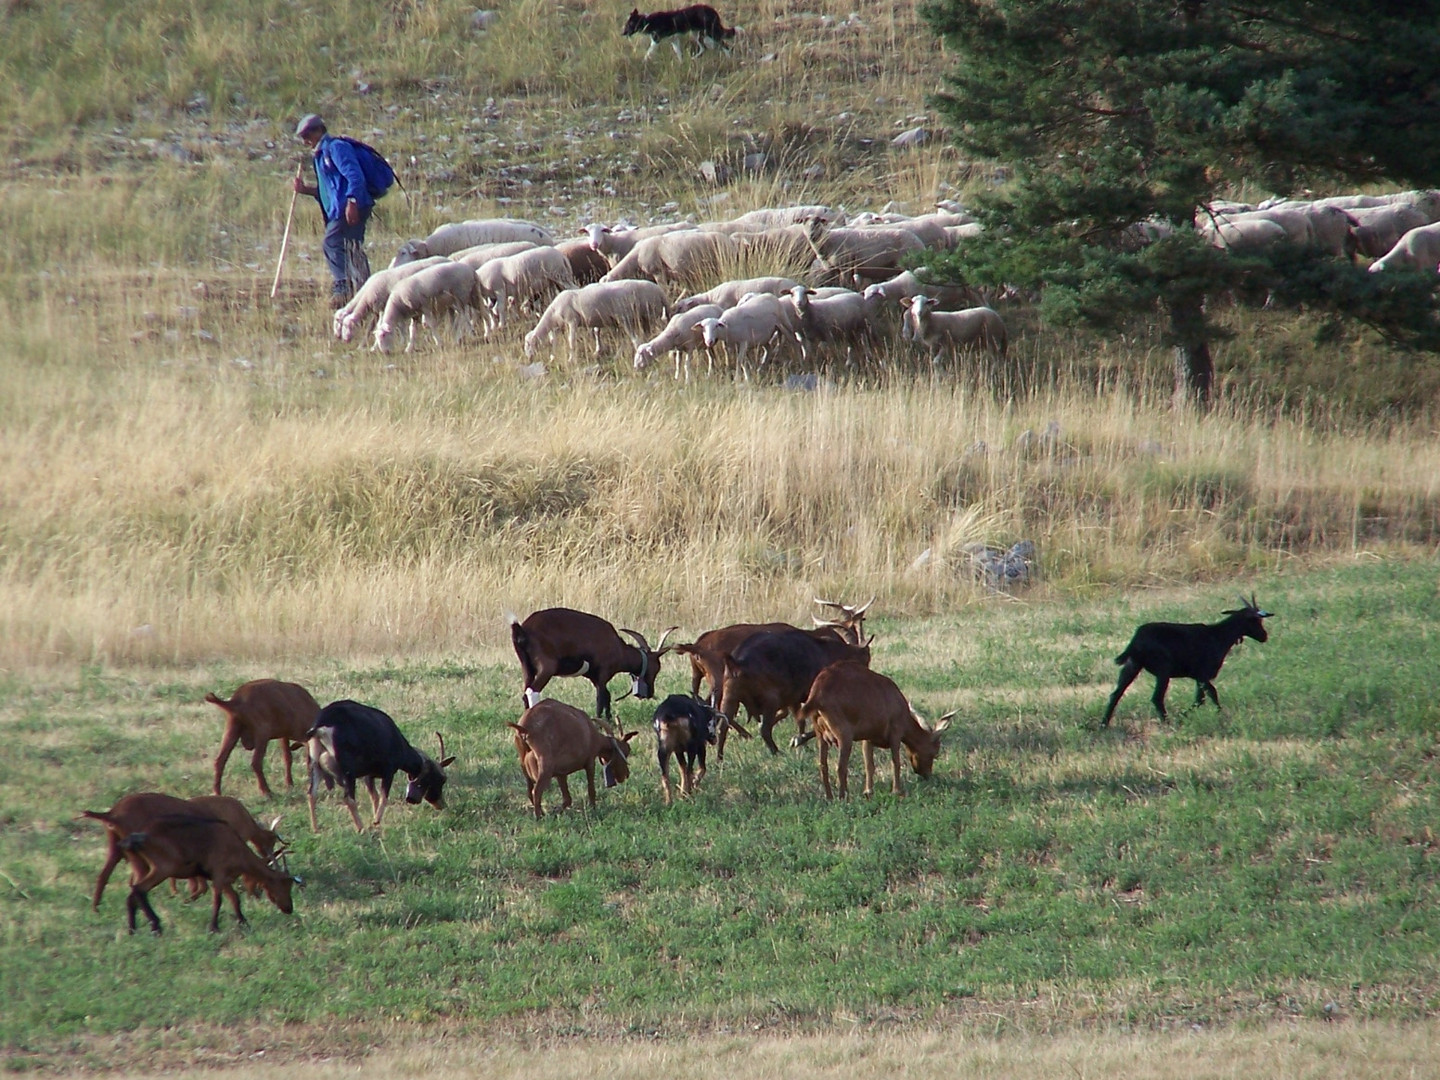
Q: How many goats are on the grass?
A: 12